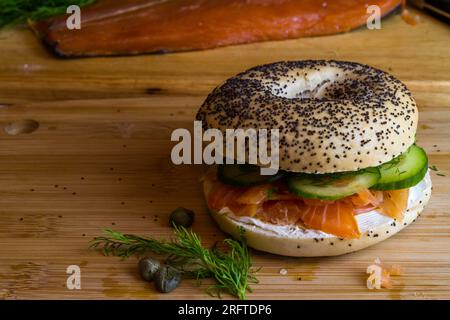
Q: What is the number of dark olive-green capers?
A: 3